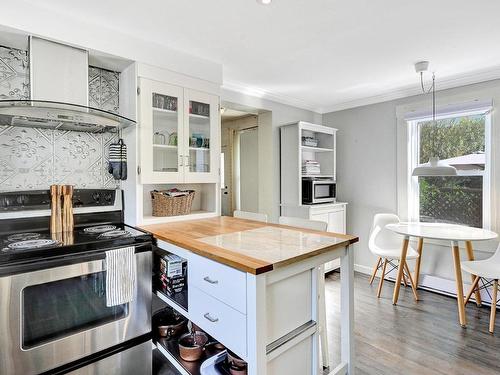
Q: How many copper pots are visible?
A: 3